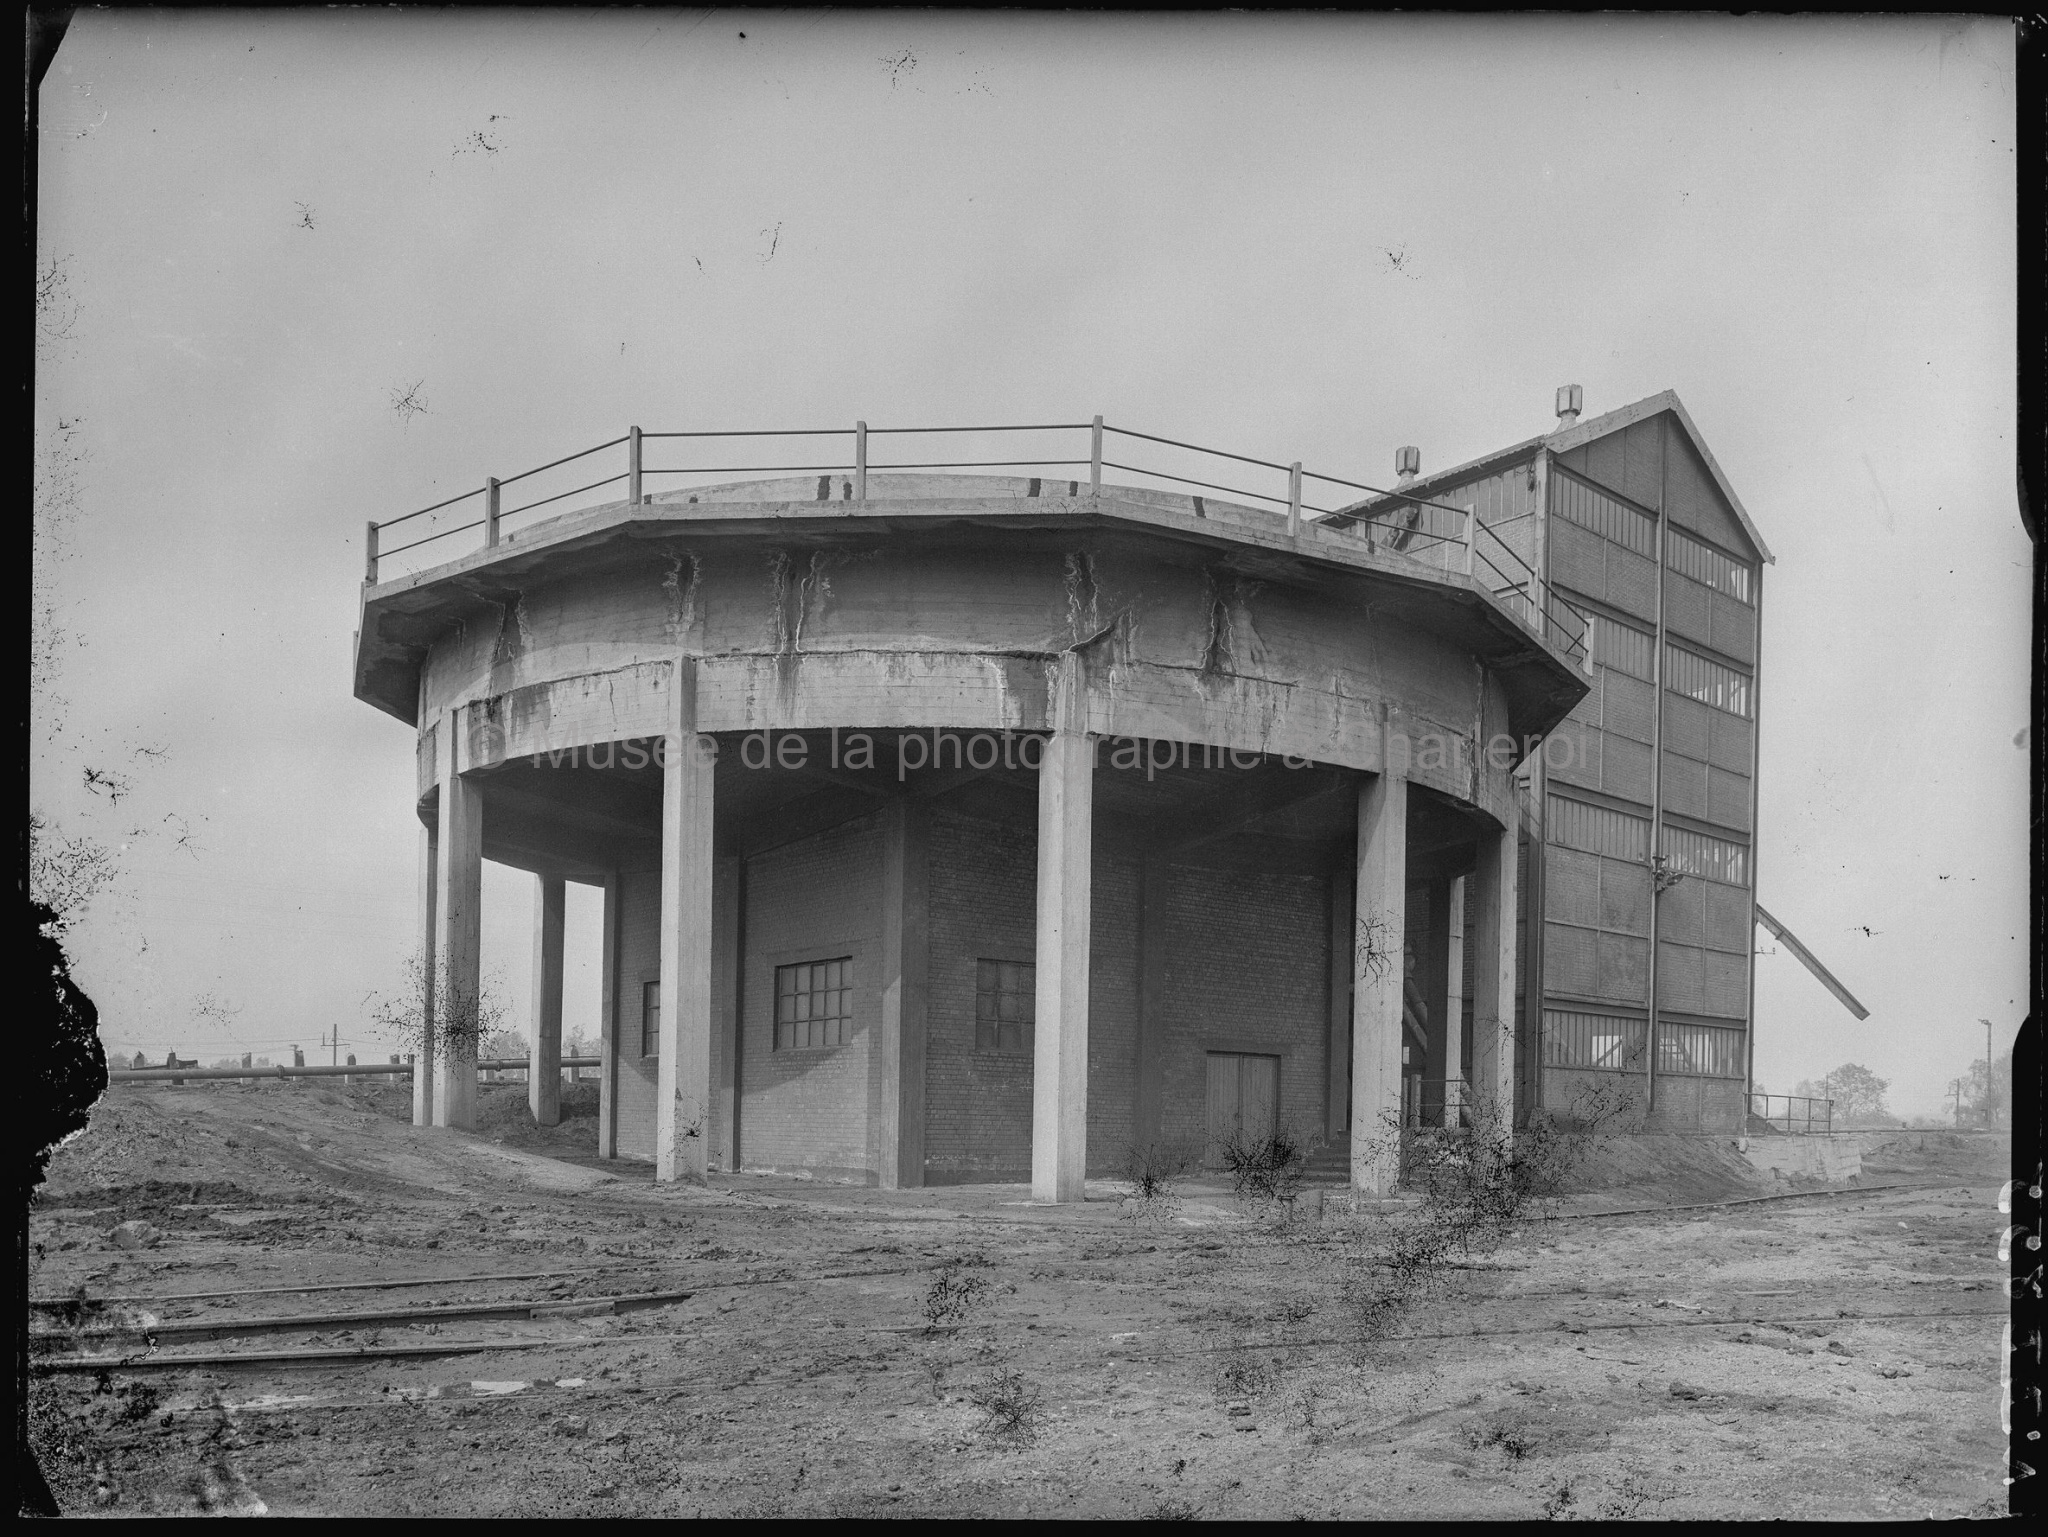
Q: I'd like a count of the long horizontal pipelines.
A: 1